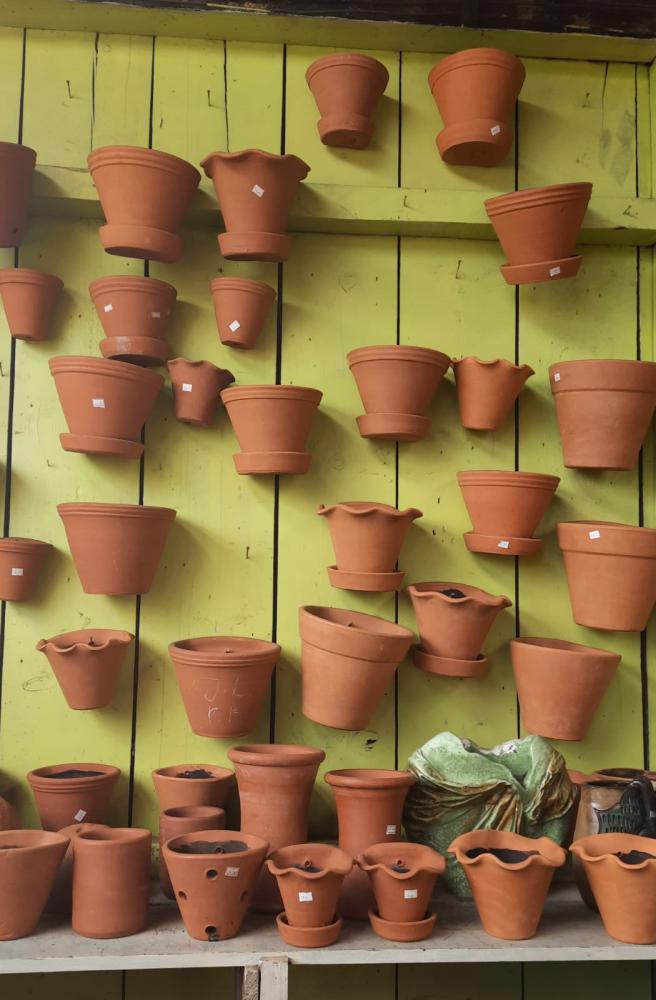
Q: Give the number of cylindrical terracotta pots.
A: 2